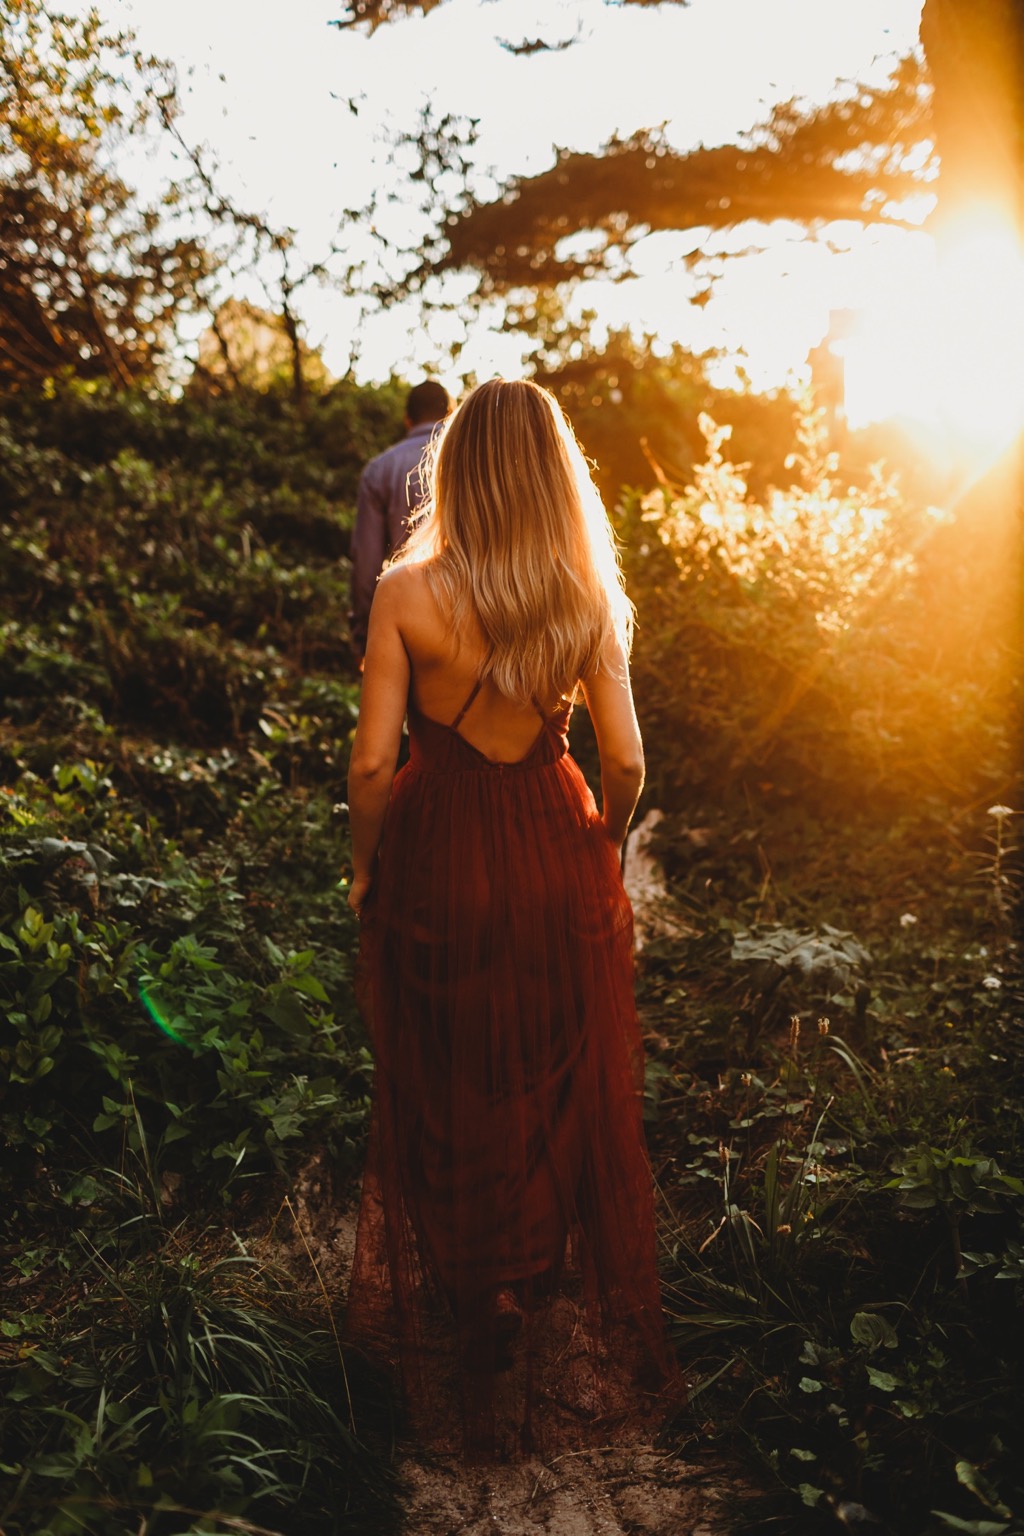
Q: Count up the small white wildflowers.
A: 3